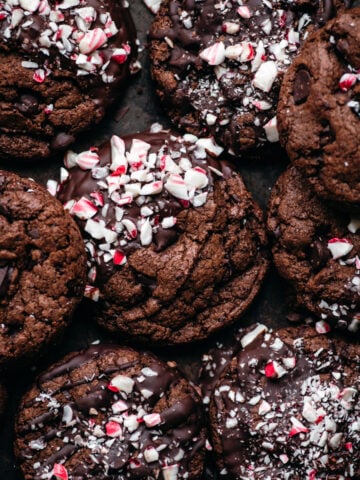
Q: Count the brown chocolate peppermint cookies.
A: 8